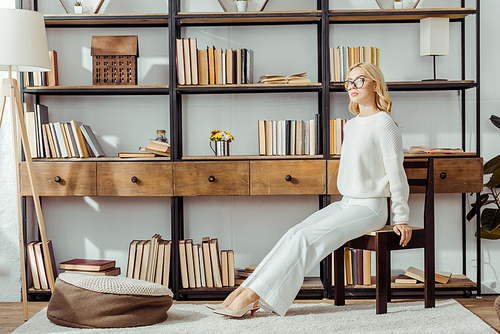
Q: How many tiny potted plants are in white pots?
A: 3